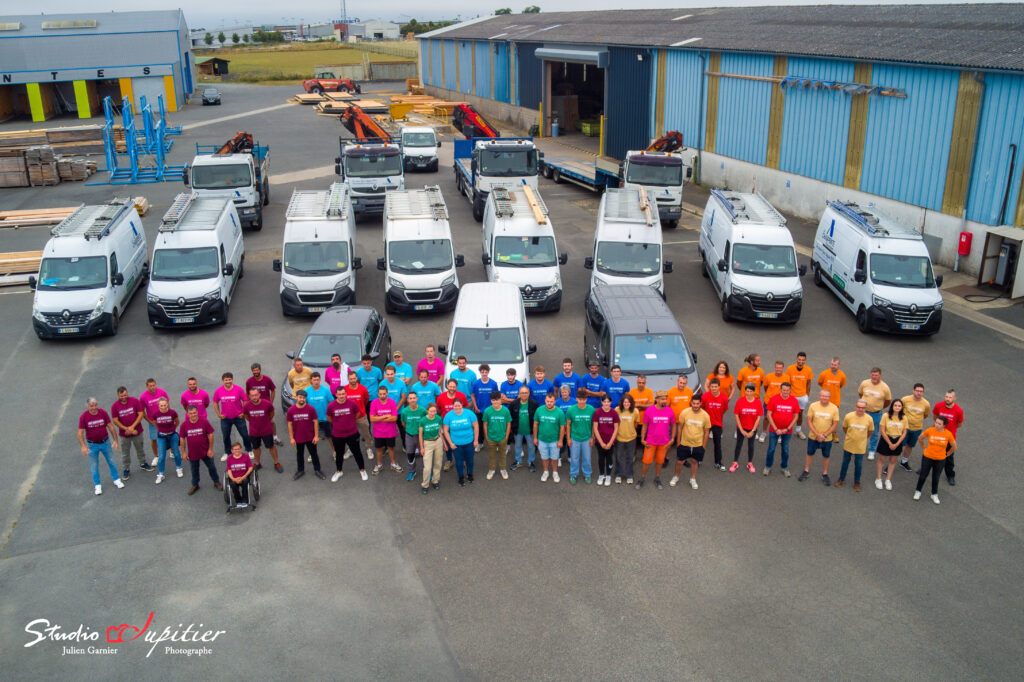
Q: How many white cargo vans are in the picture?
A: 10